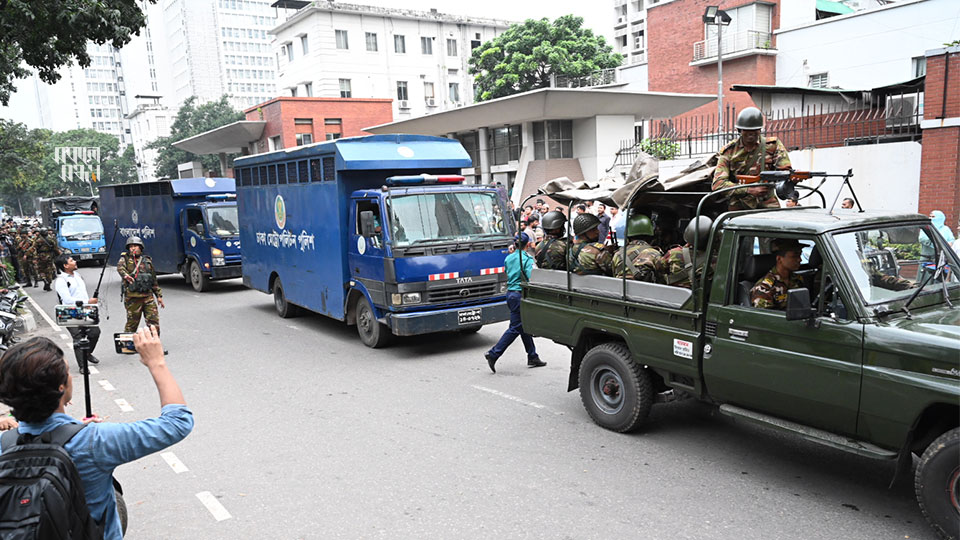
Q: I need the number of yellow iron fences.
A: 0